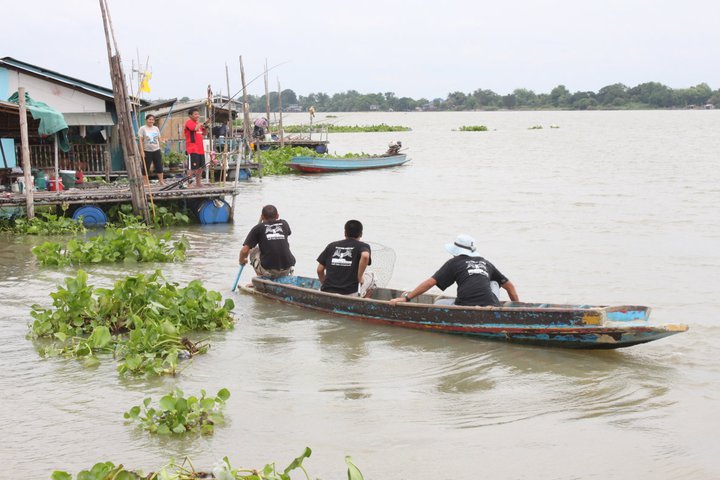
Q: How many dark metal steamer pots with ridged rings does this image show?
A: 0